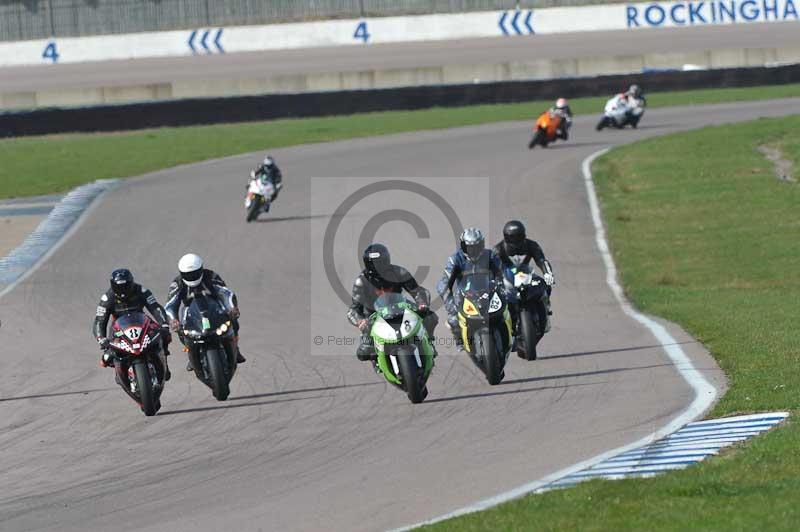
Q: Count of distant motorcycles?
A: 3